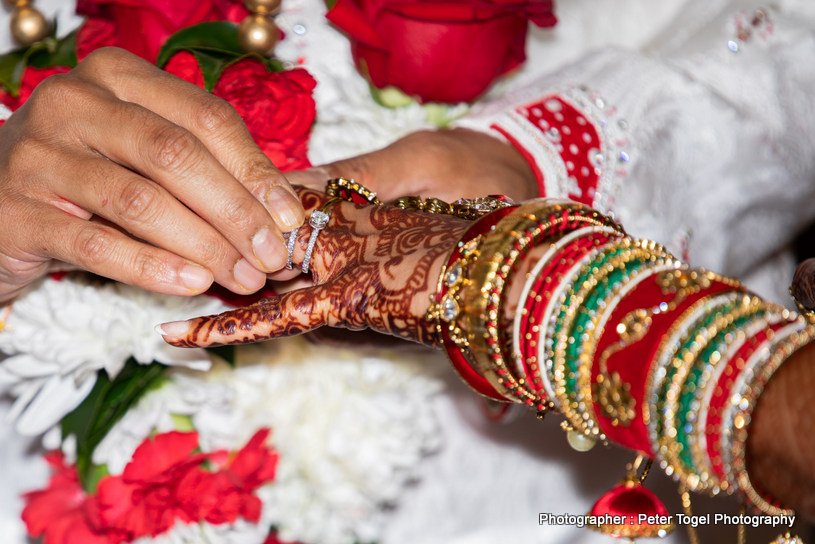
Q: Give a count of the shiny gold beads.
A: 4